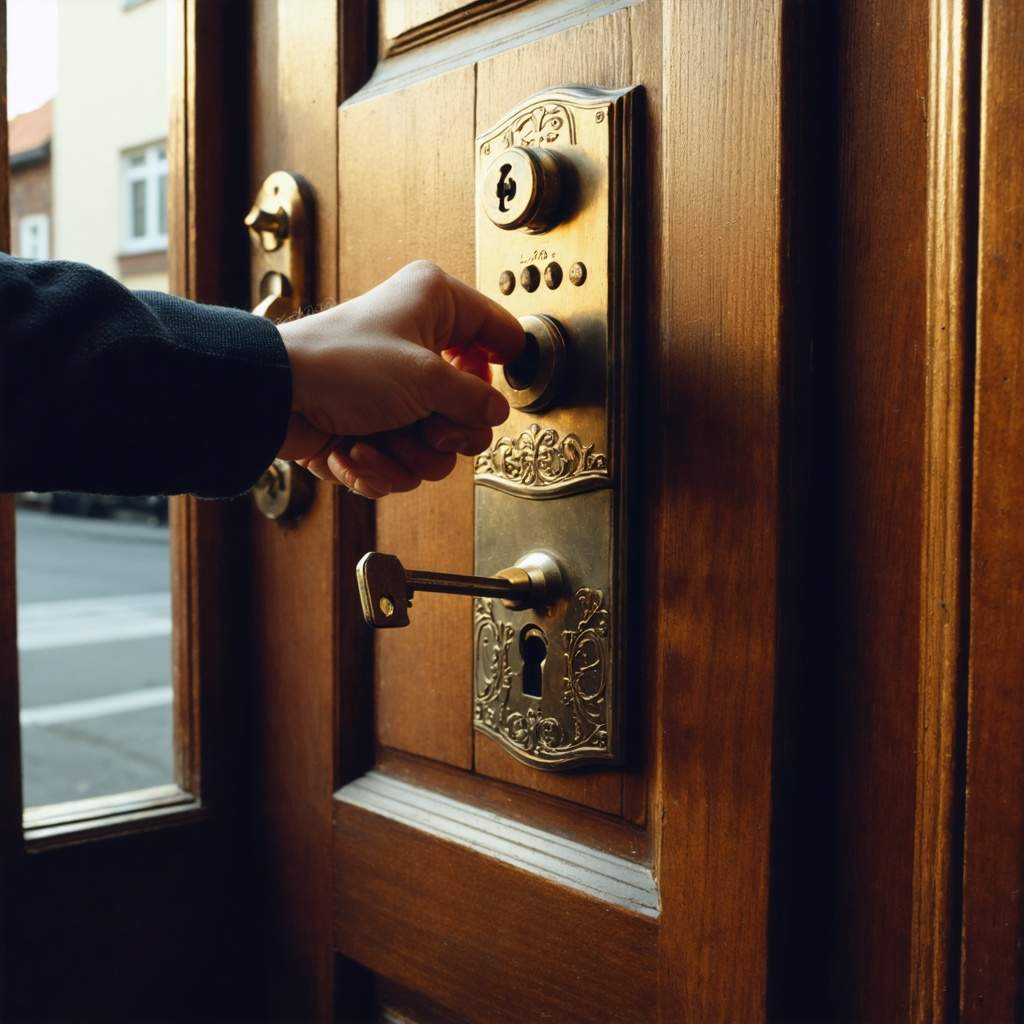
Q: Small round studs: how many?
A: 4